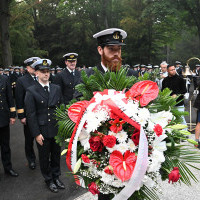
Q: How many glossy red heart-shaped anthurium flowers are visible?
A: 3